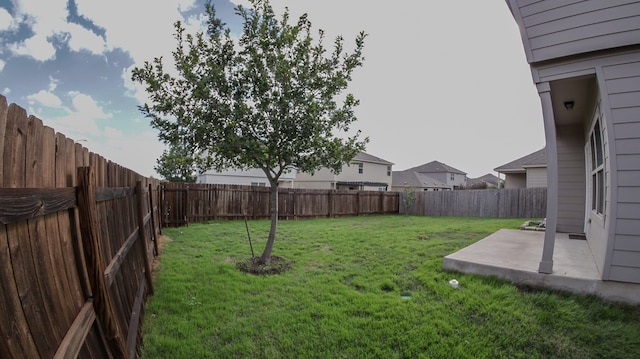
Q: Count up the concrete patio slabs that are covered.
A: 1